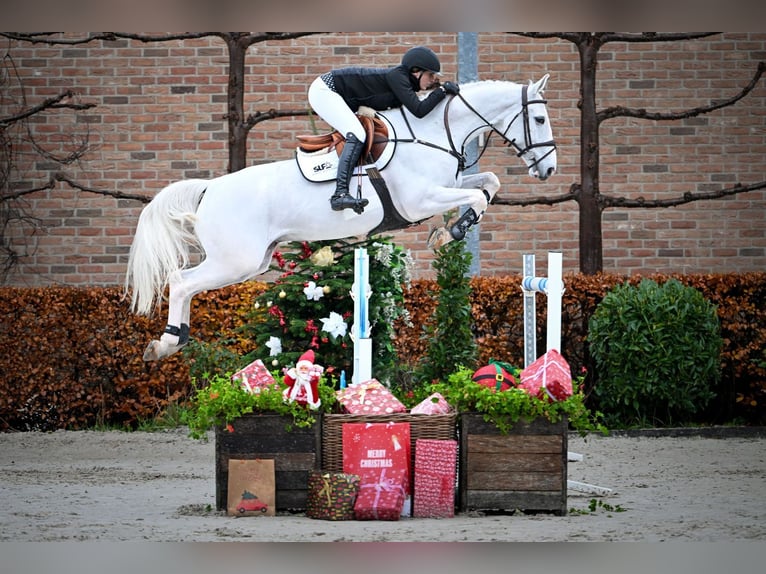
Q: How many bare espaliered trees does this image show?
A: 2